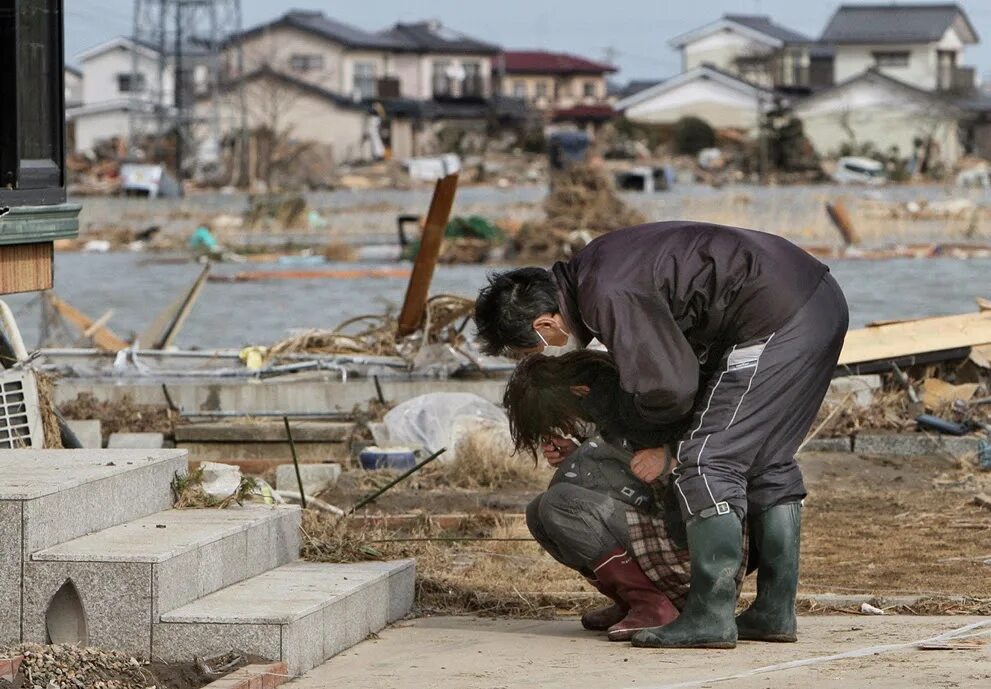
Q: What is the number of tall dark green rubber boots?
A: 2